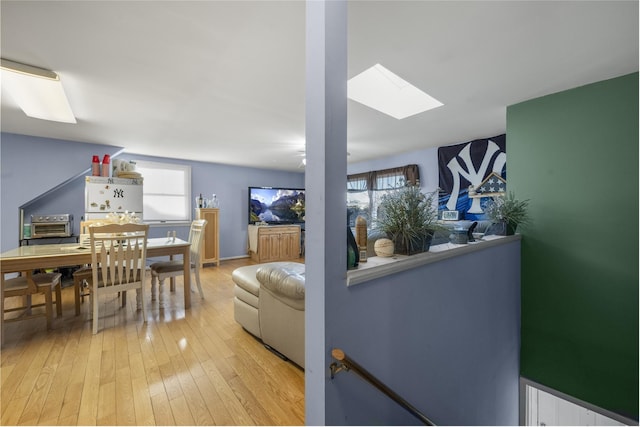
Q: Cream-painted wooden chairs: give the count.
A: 2